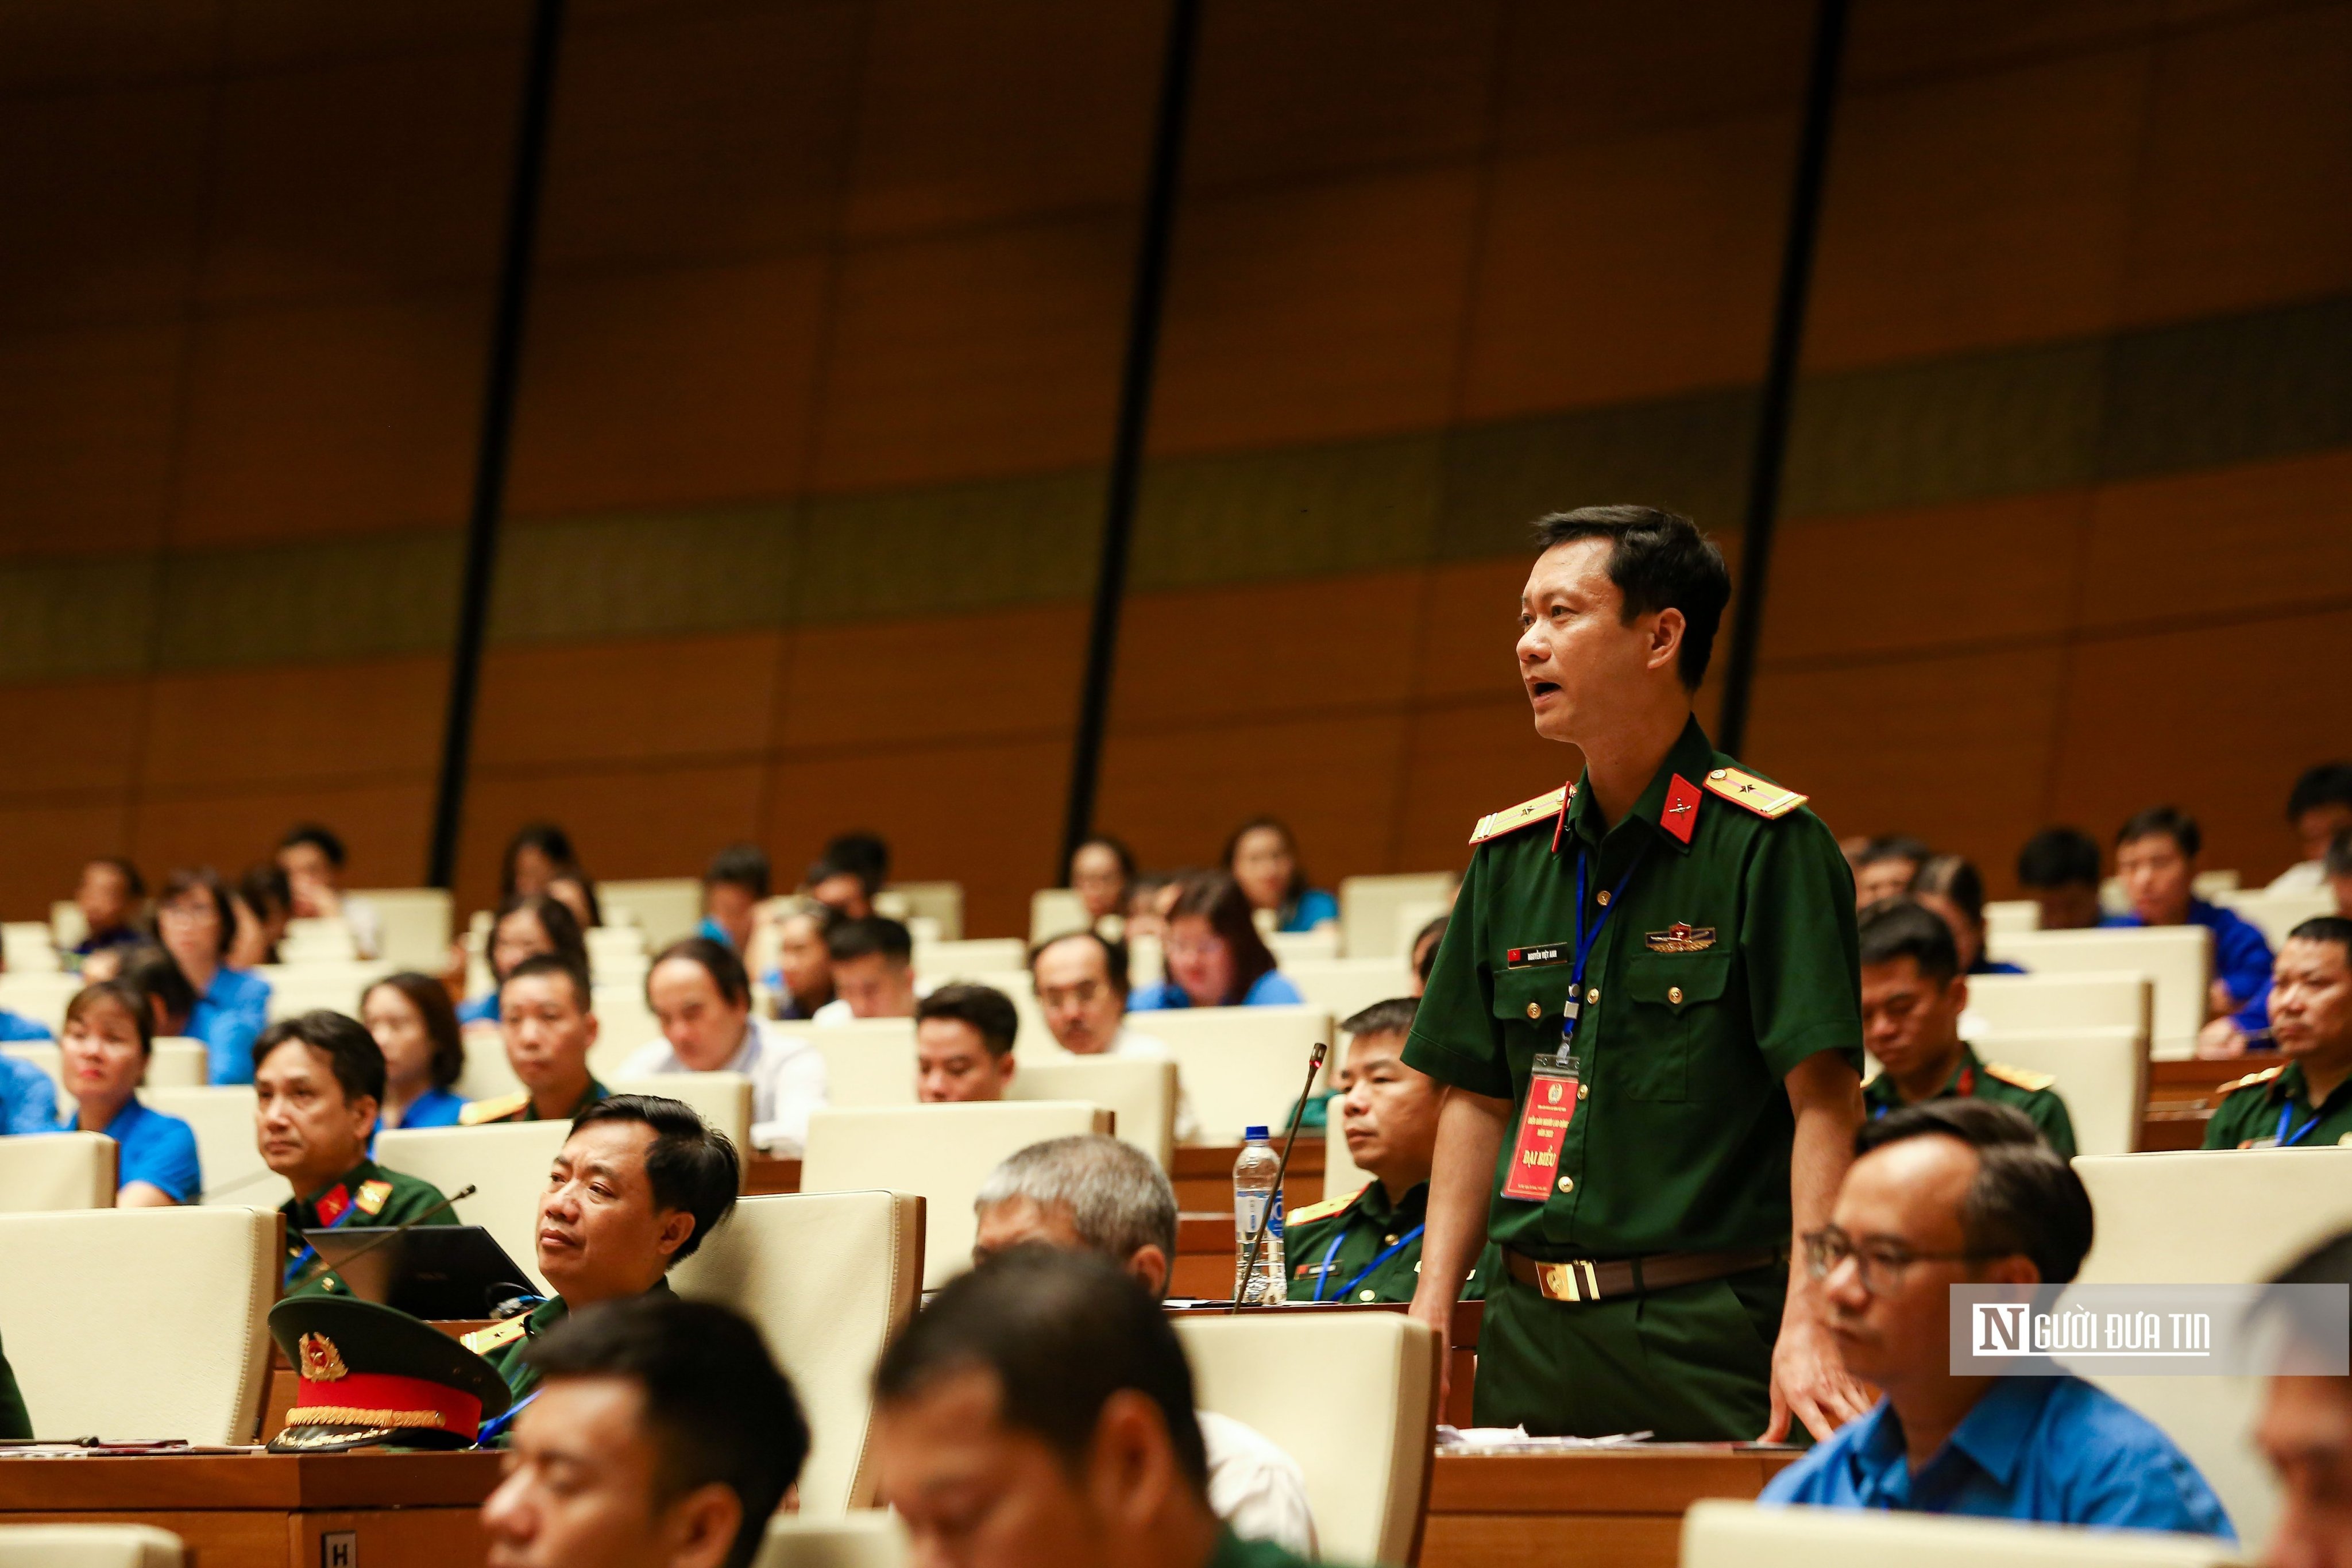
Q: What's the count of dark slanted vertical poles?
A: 3